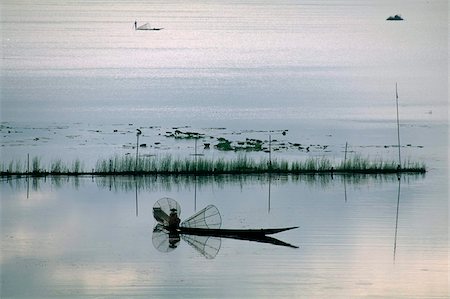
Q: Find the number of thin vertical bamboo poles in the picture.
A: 6